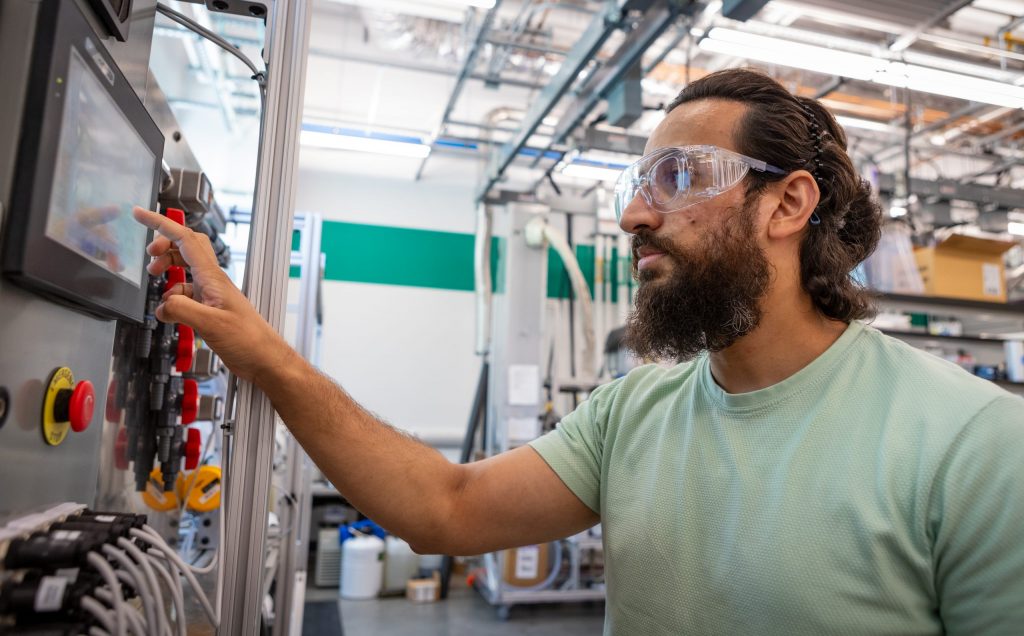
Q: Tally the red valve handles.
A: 5